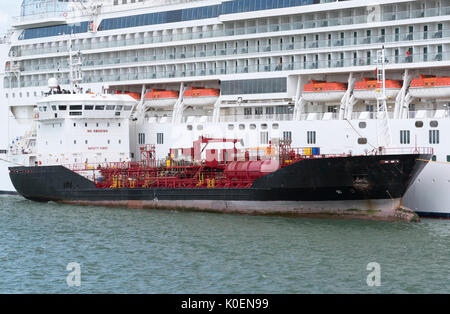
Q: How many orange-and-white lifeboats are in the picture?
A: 6